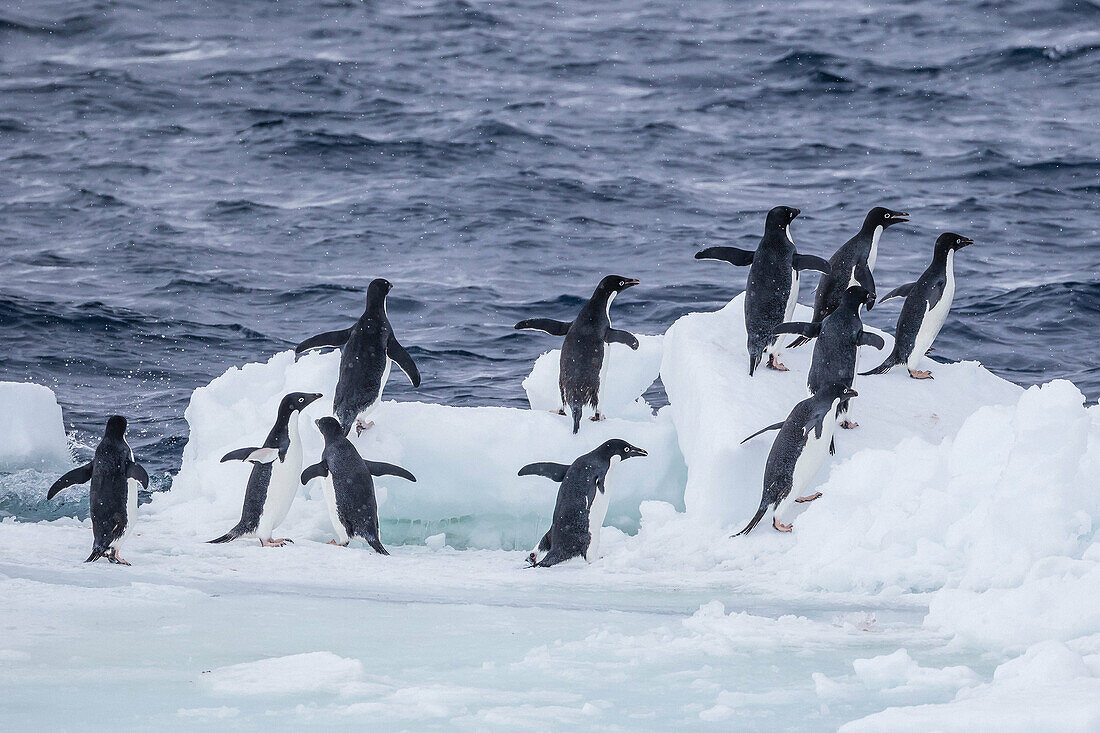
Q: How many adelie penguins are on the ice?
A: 11